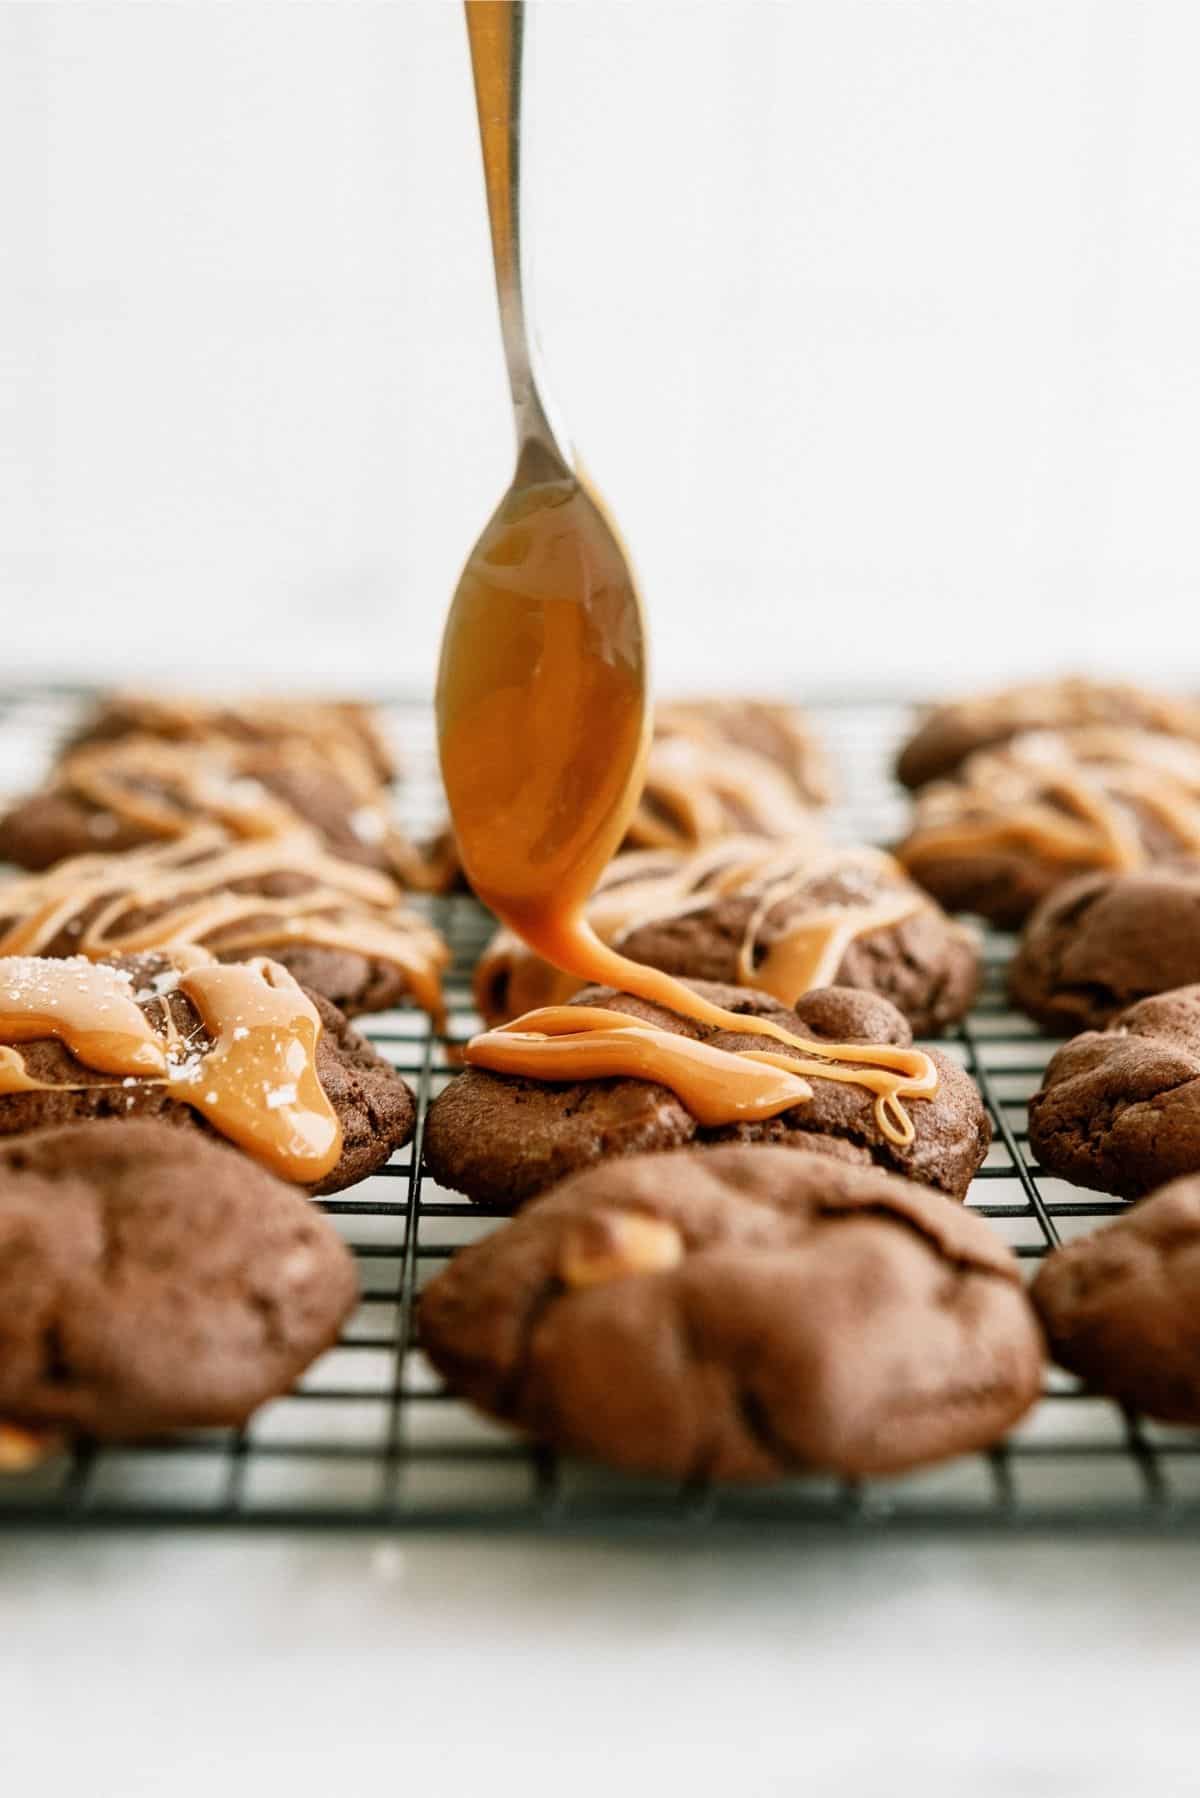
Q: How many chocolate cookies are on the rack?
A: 15